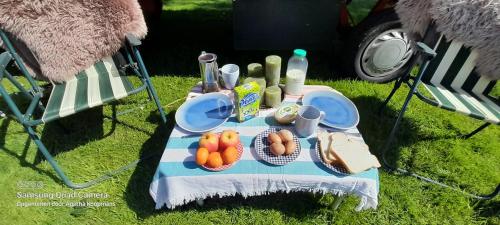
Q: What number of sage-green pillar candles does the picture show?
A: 4